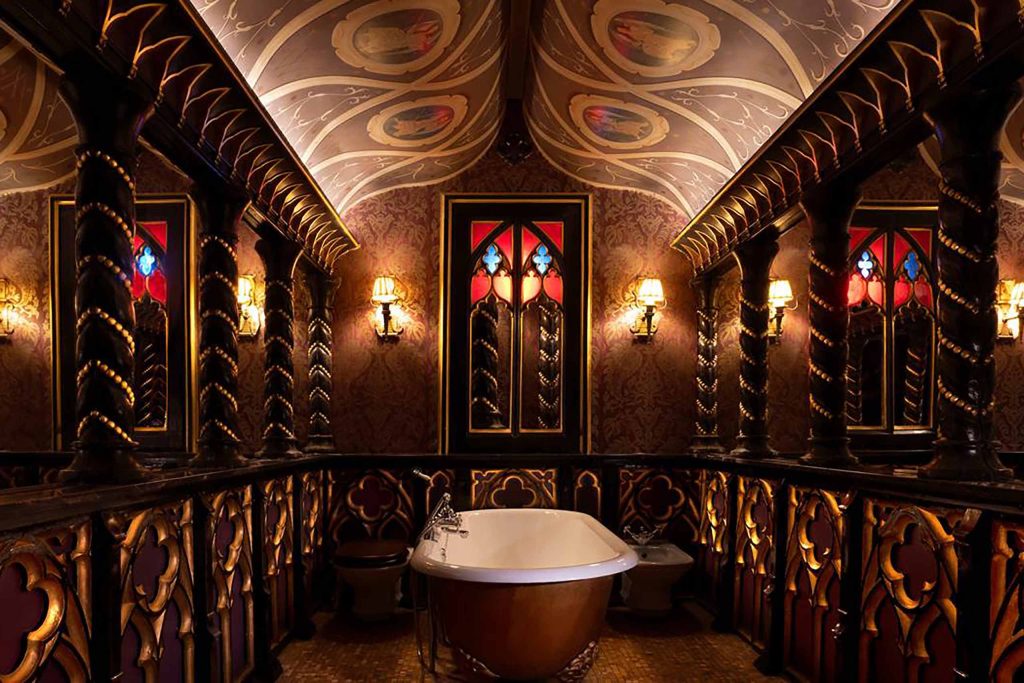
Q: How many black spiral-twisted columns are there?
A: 8